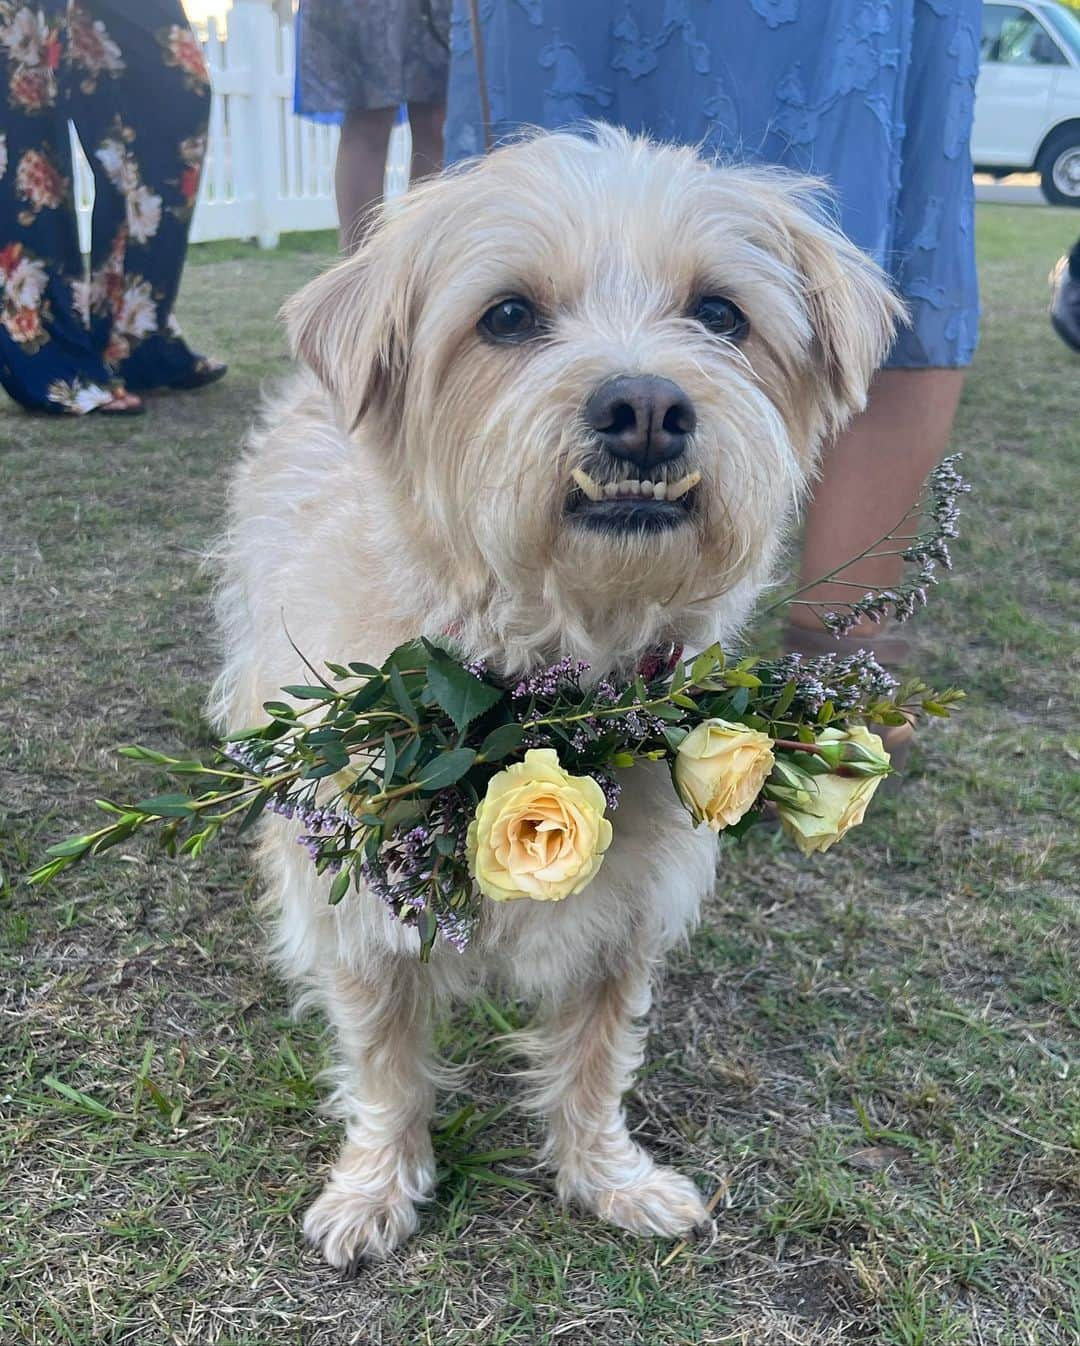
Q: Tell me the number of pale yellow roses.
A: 3